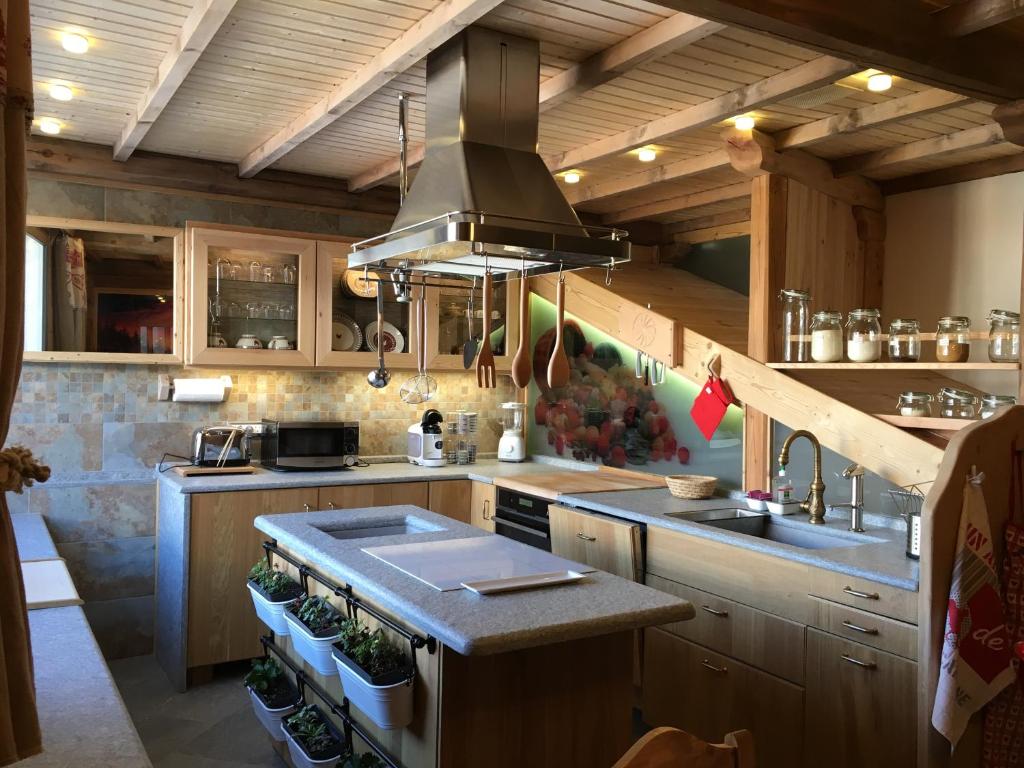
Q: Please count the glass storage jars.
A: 9